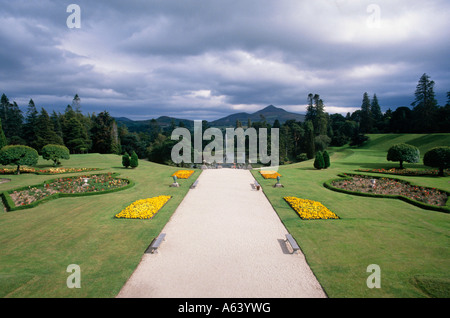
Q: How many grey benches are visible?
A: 4